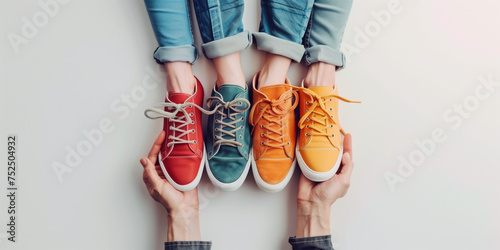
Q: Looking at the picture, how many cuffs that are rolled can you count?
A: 4